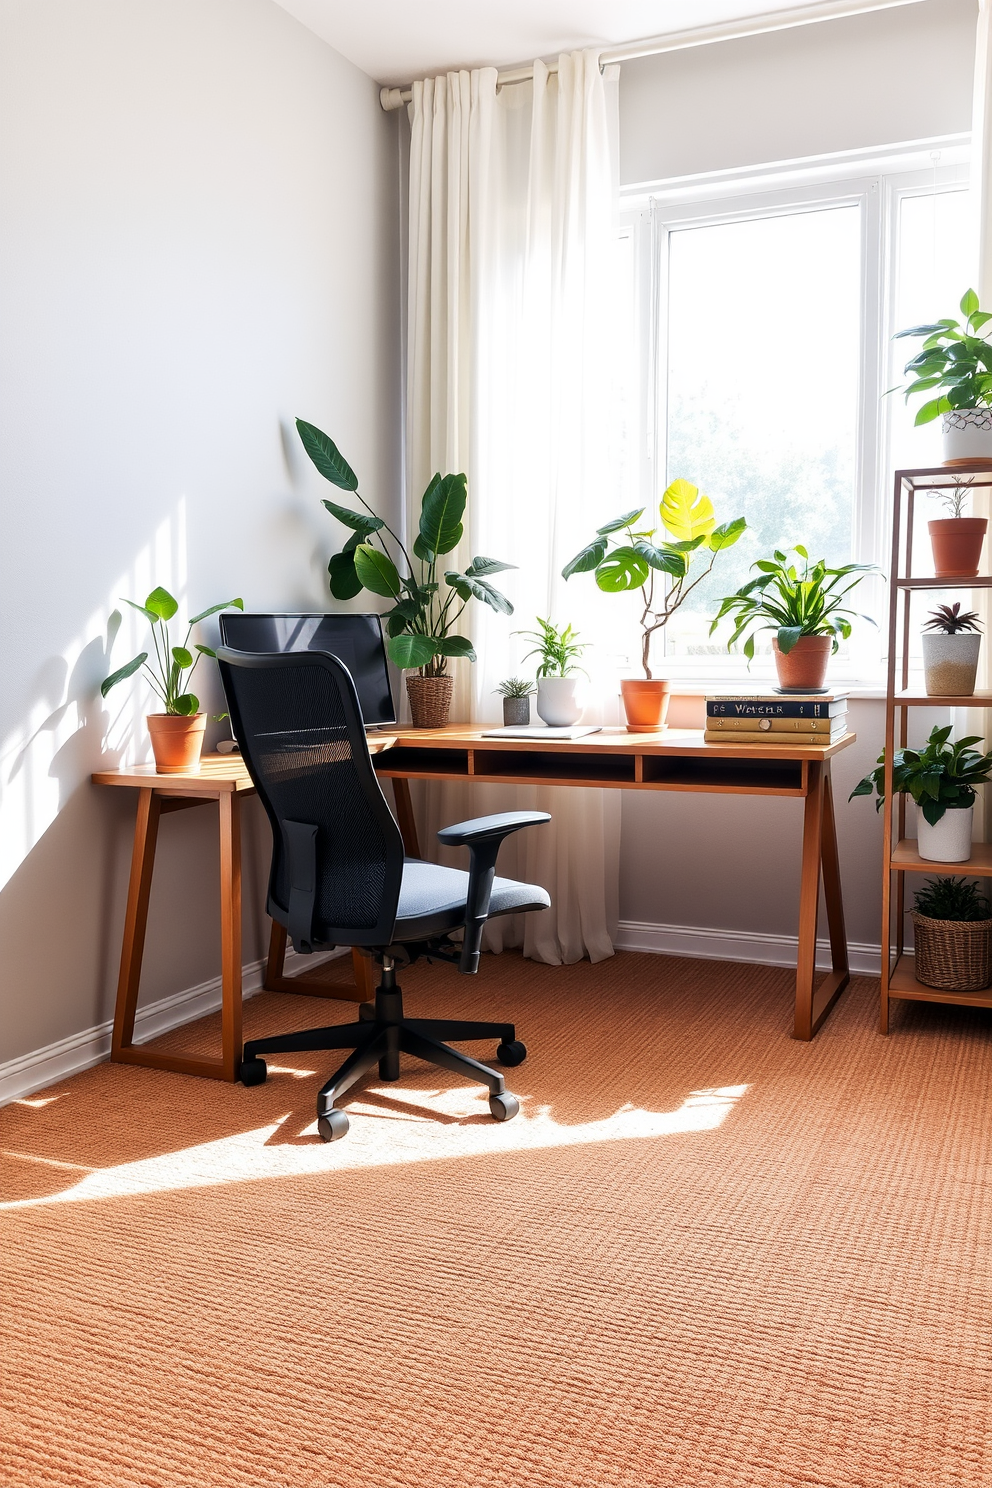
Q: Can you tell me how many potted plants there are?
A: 11